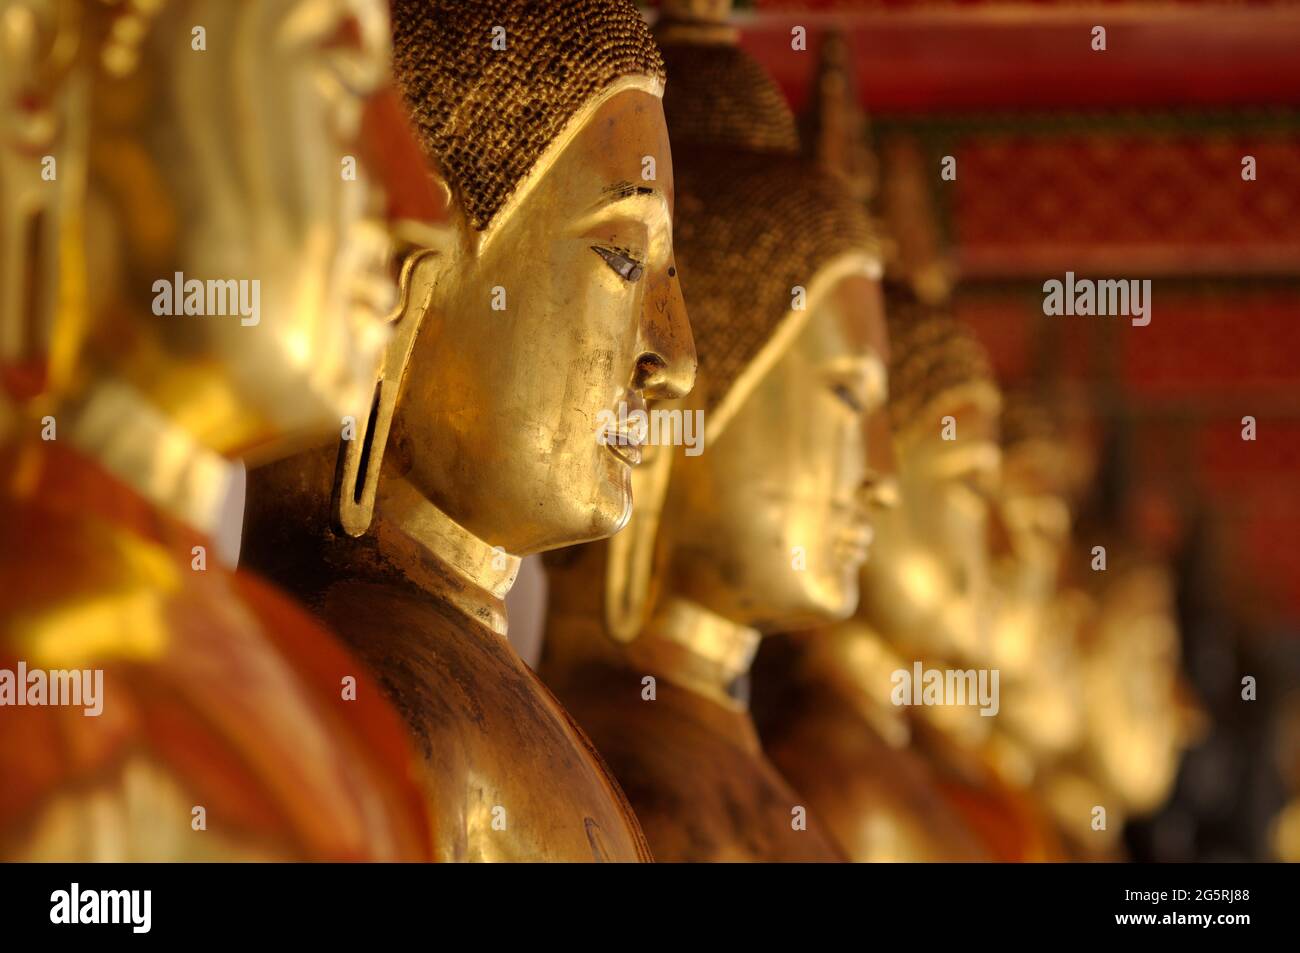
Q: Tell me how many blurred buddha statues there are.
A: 6